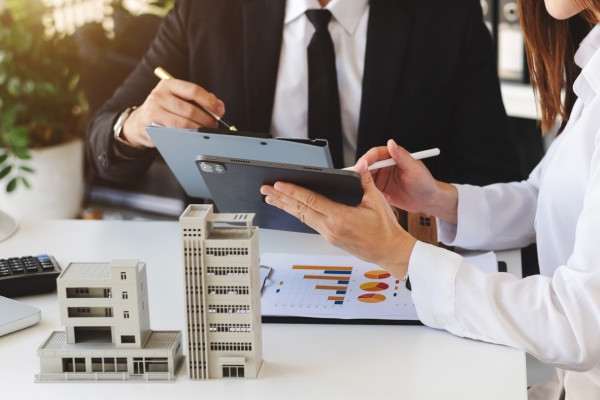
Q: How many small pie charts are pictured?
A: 3